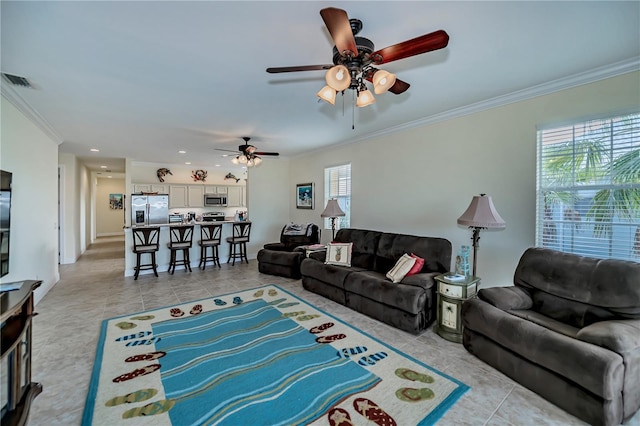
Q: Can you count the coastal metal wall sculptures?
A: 3